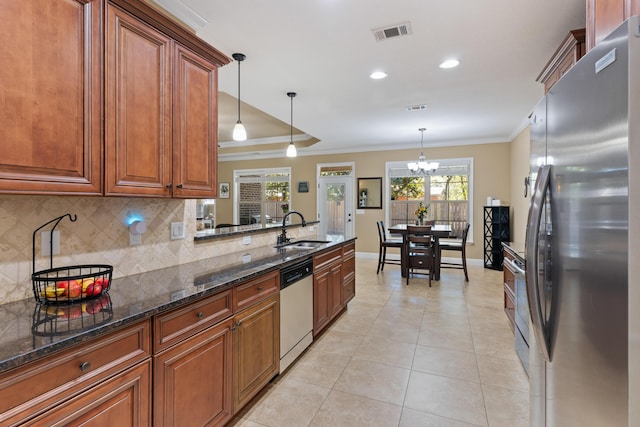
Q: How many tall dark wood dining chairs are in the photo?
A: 4